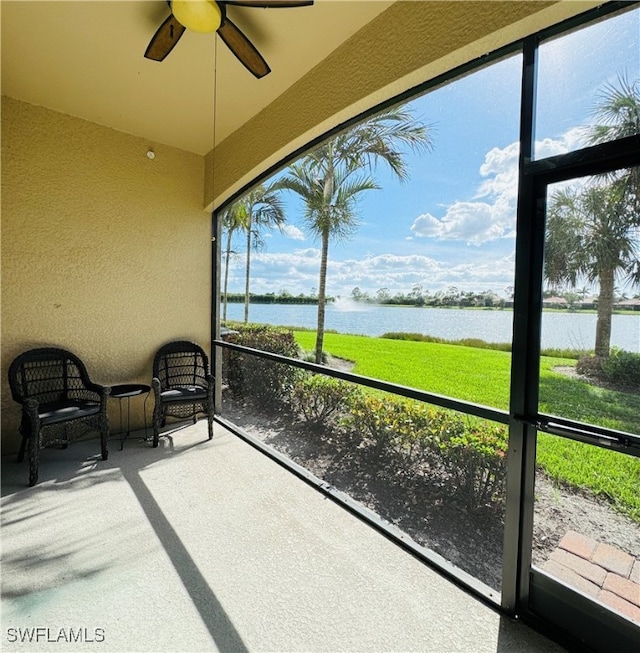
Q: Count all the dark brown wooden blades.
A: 3